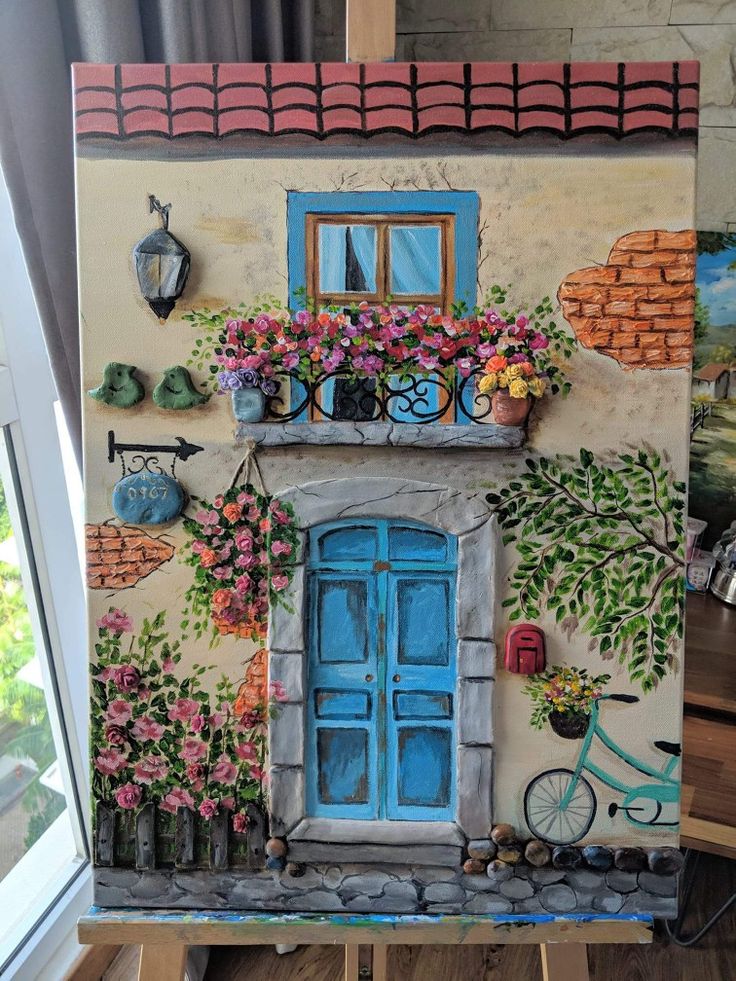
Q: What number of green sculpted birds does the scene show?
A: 2